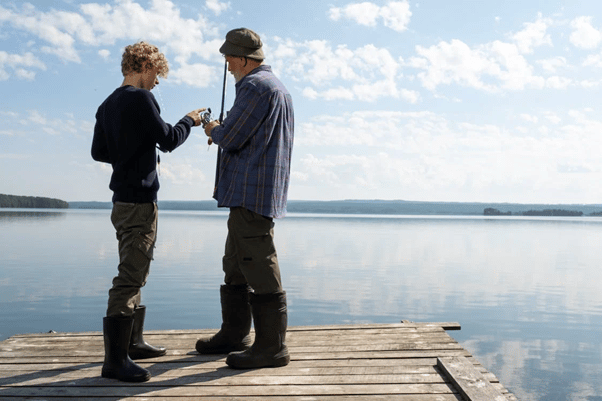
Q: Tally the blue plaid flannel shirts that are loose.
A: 1